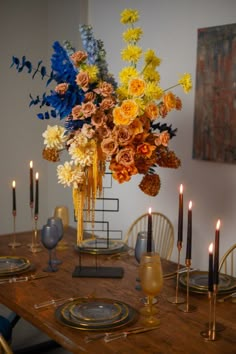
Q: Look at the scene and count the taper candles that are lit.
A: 8